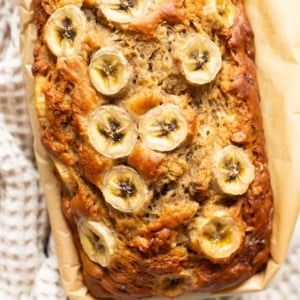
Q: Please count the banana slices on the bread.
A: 12